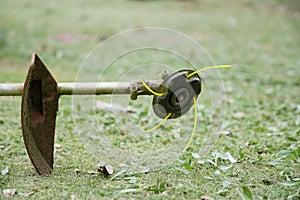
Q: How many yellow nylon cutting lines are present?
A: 4